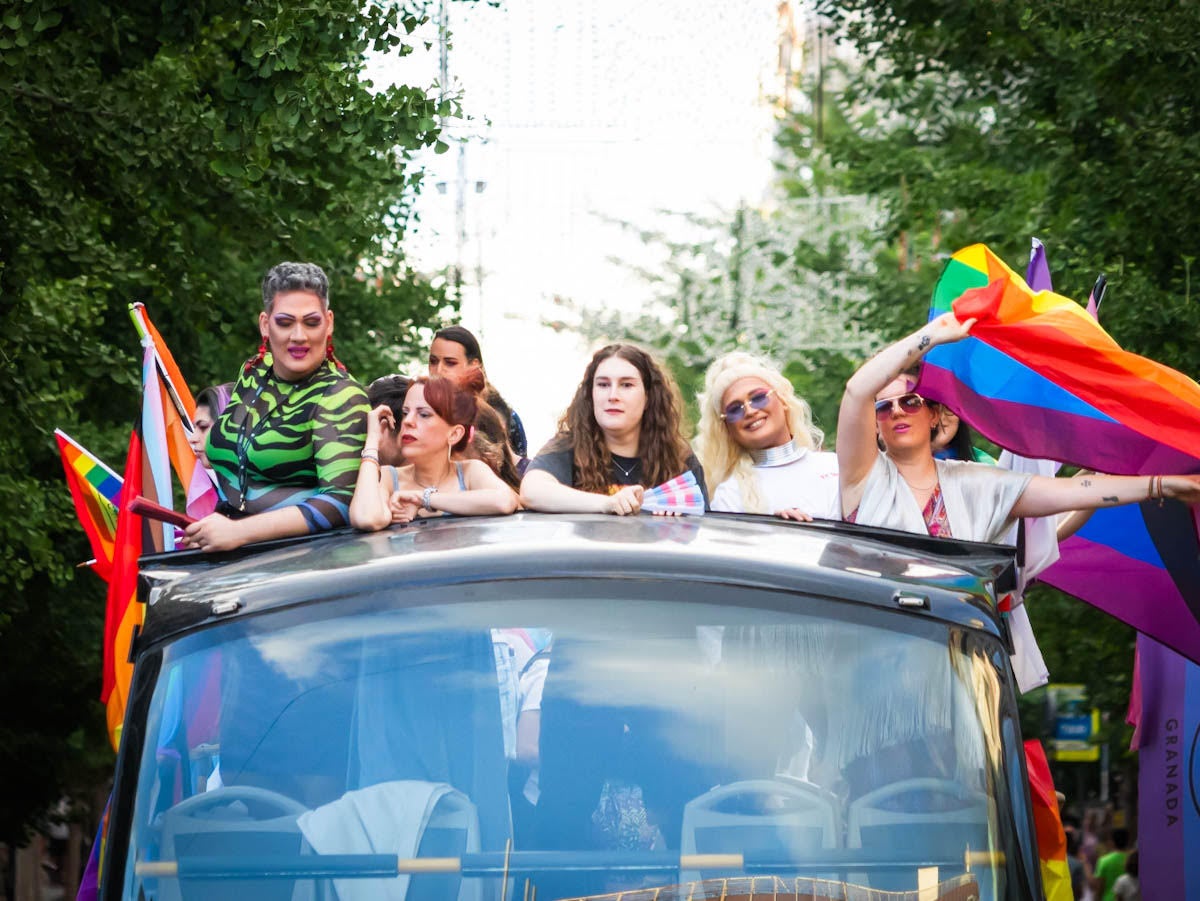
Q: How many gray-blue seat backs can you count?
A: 4